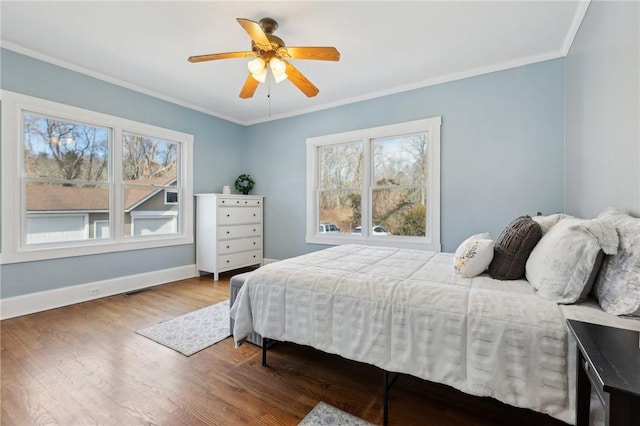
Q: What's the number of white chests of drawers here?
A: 1